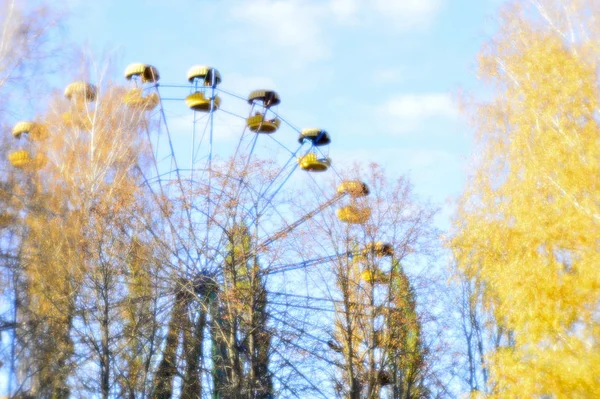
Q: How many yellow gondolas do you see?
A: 8